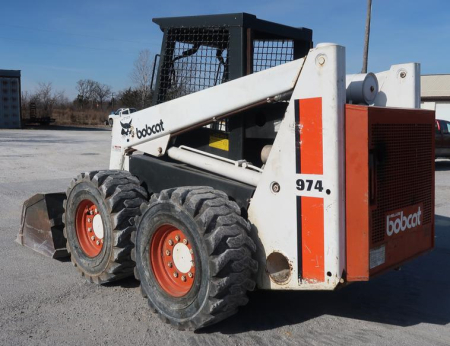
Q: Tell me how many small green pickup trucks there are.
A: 0